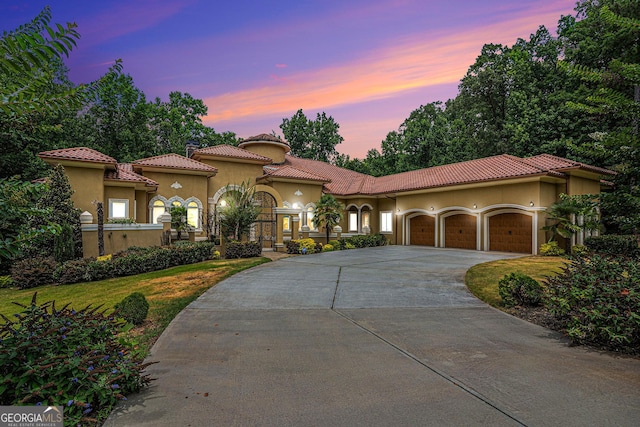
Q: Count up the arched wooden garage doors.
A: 3